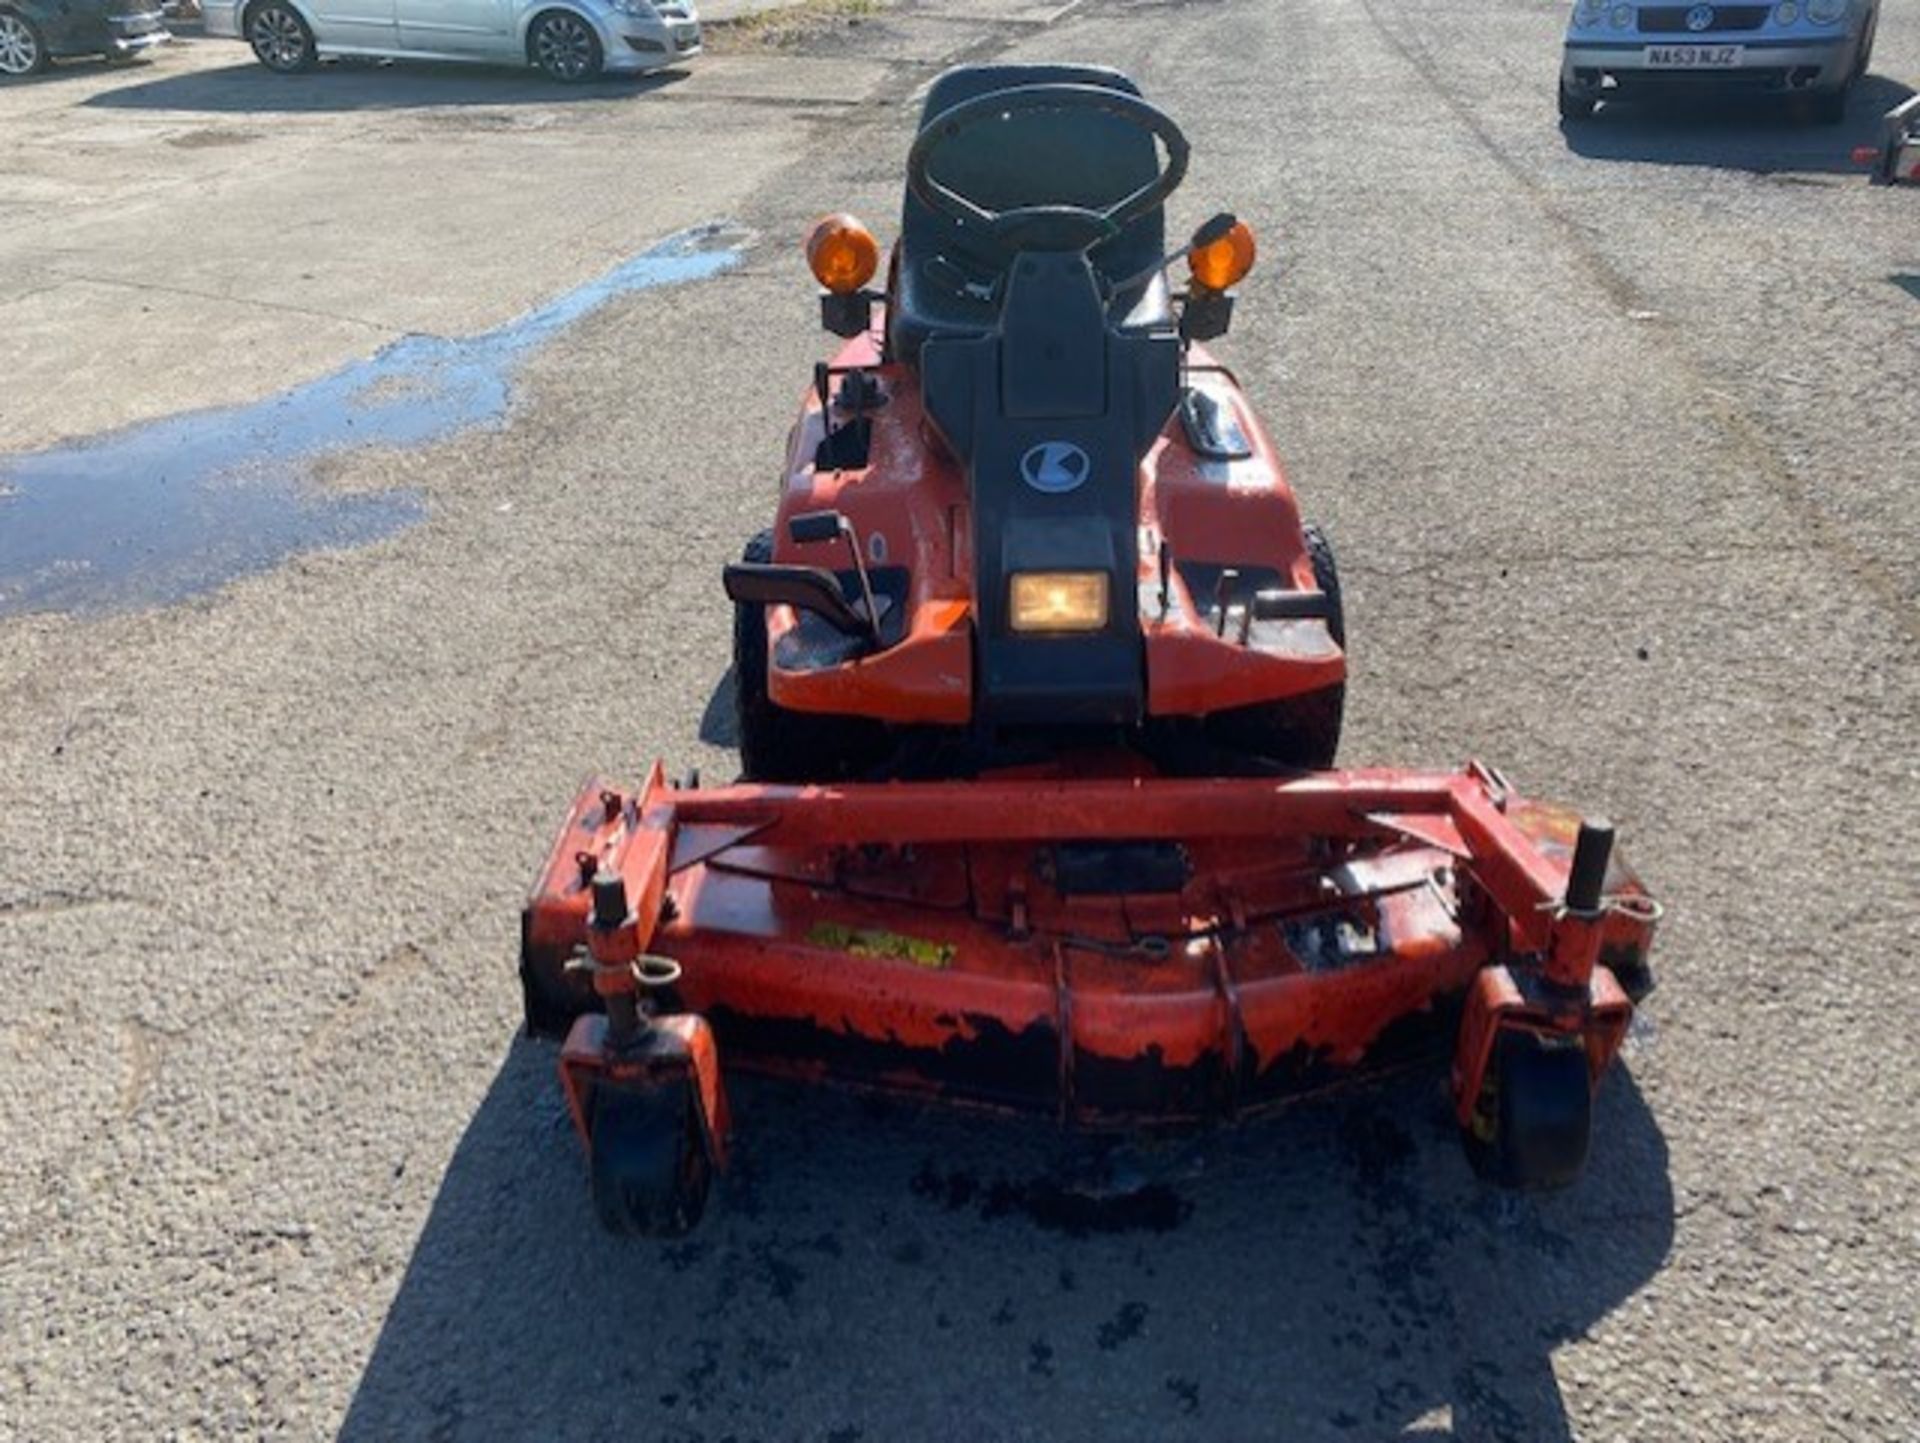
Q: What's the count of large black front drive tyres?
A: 2